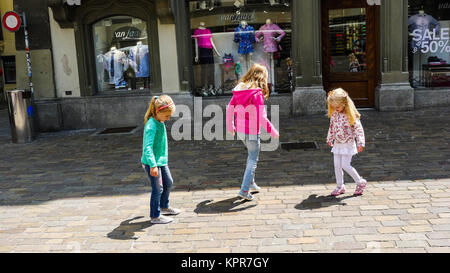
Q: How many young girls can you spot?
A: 3